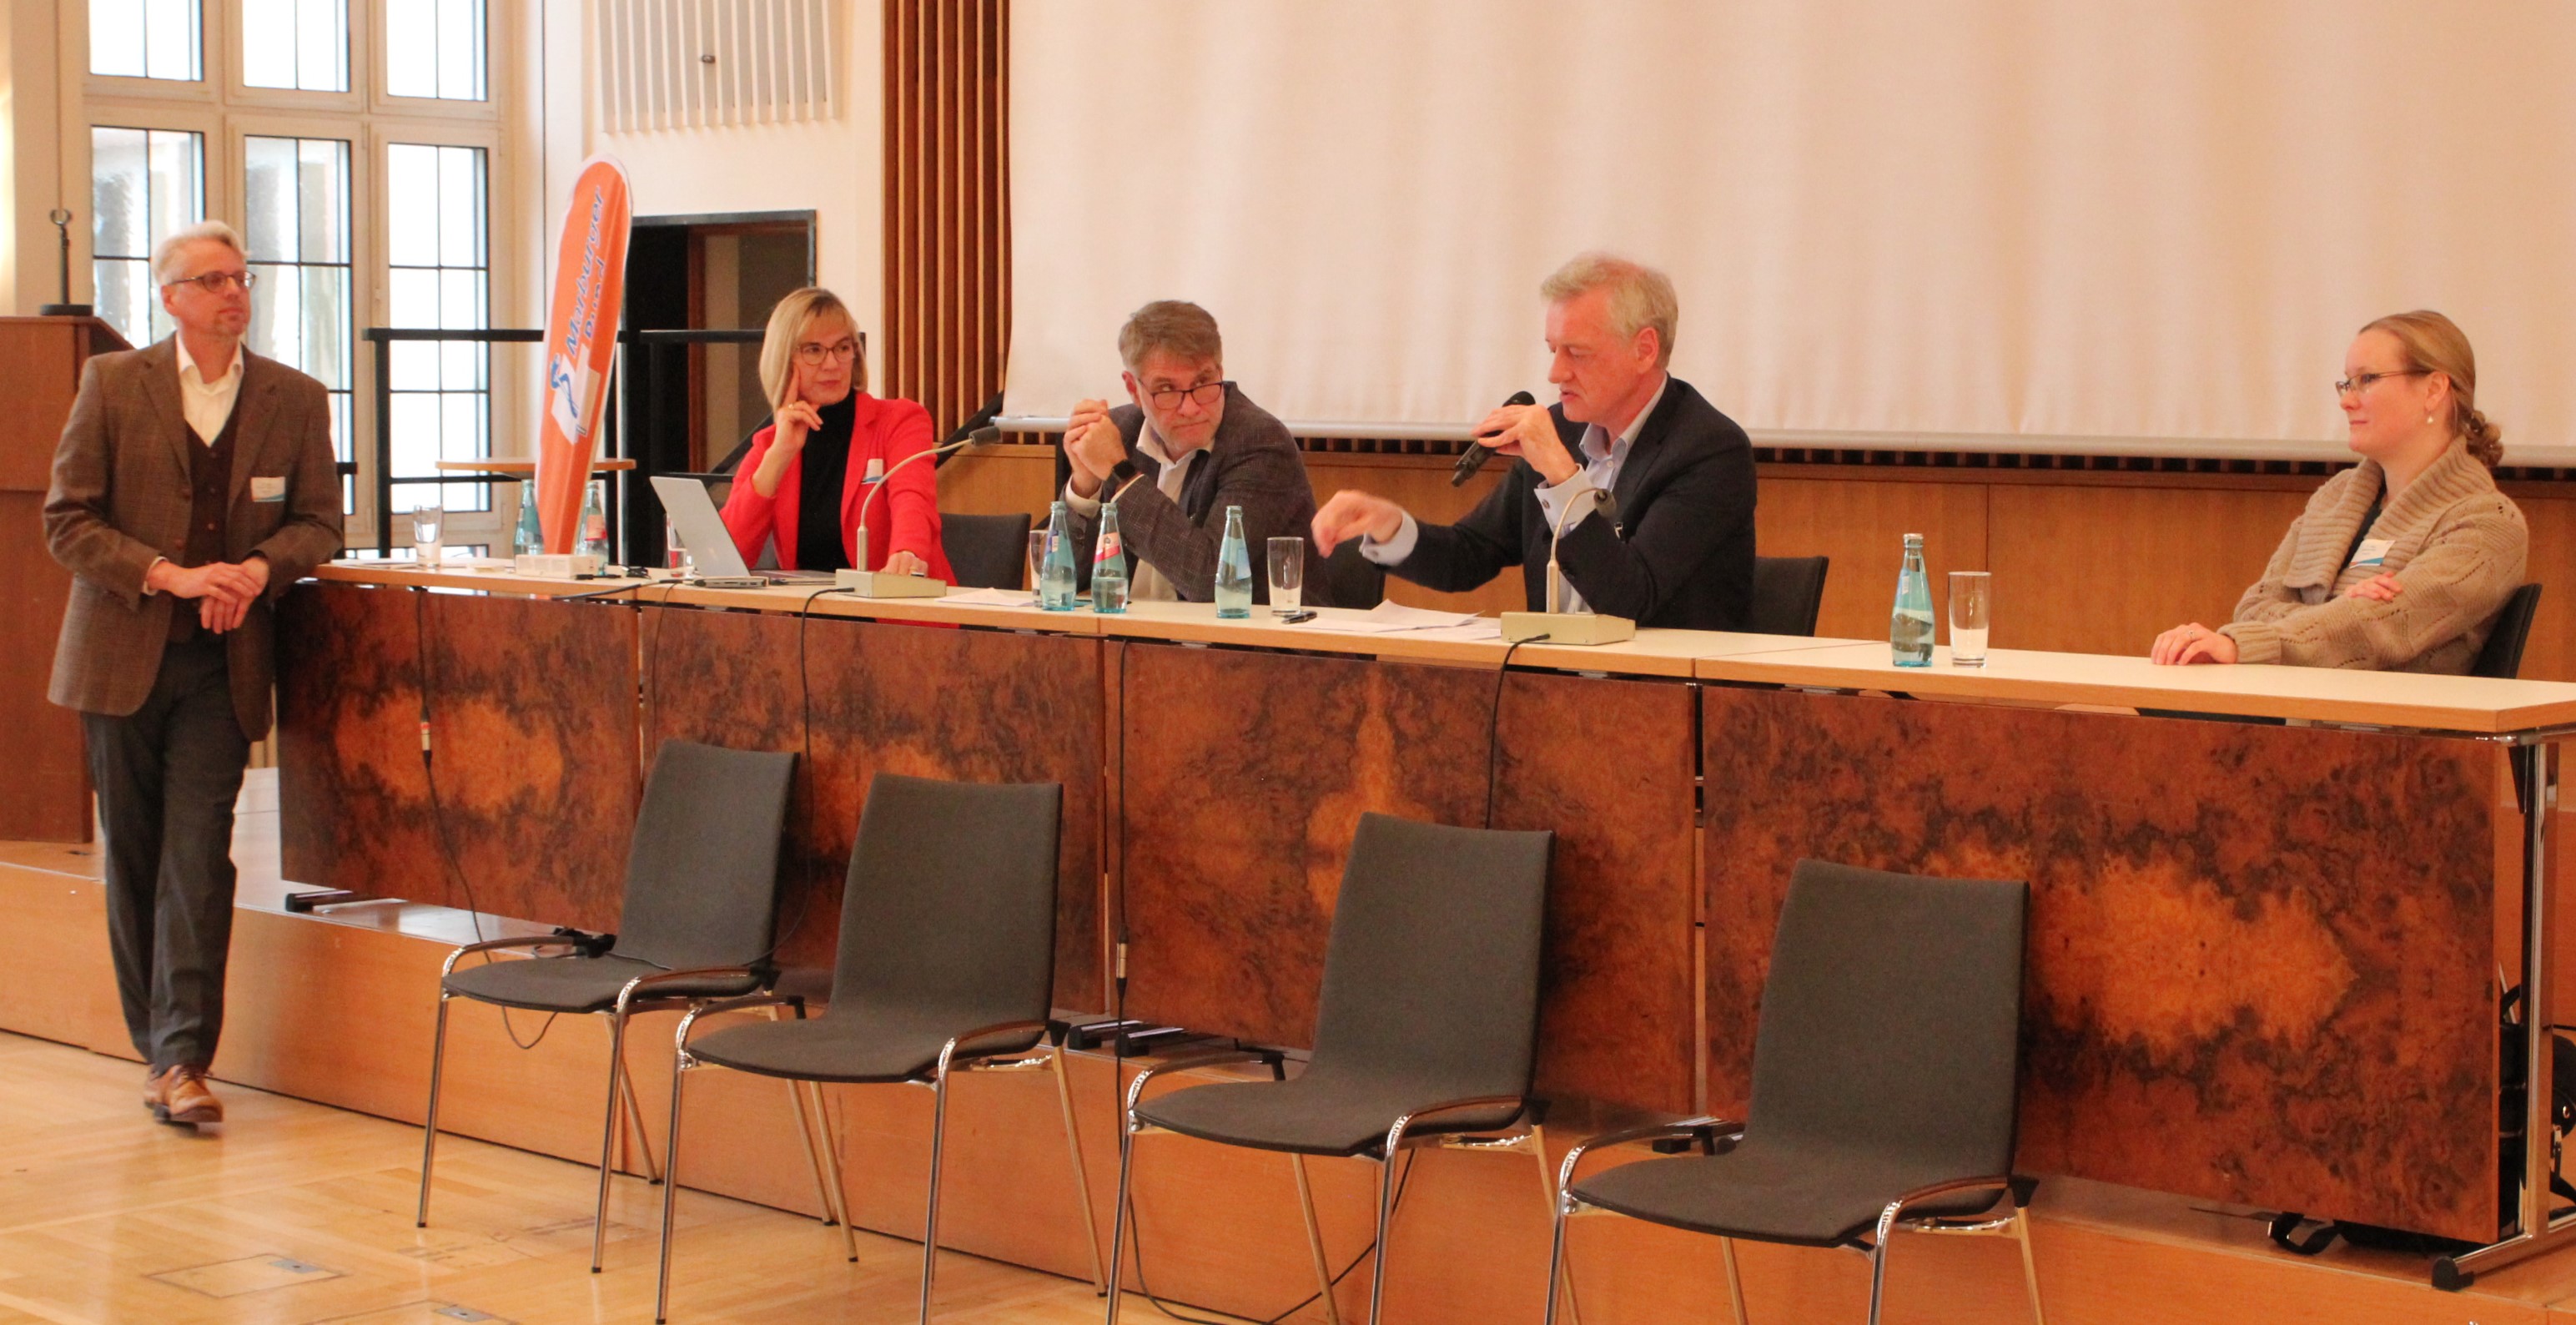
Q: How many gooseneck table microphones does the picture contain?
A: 2